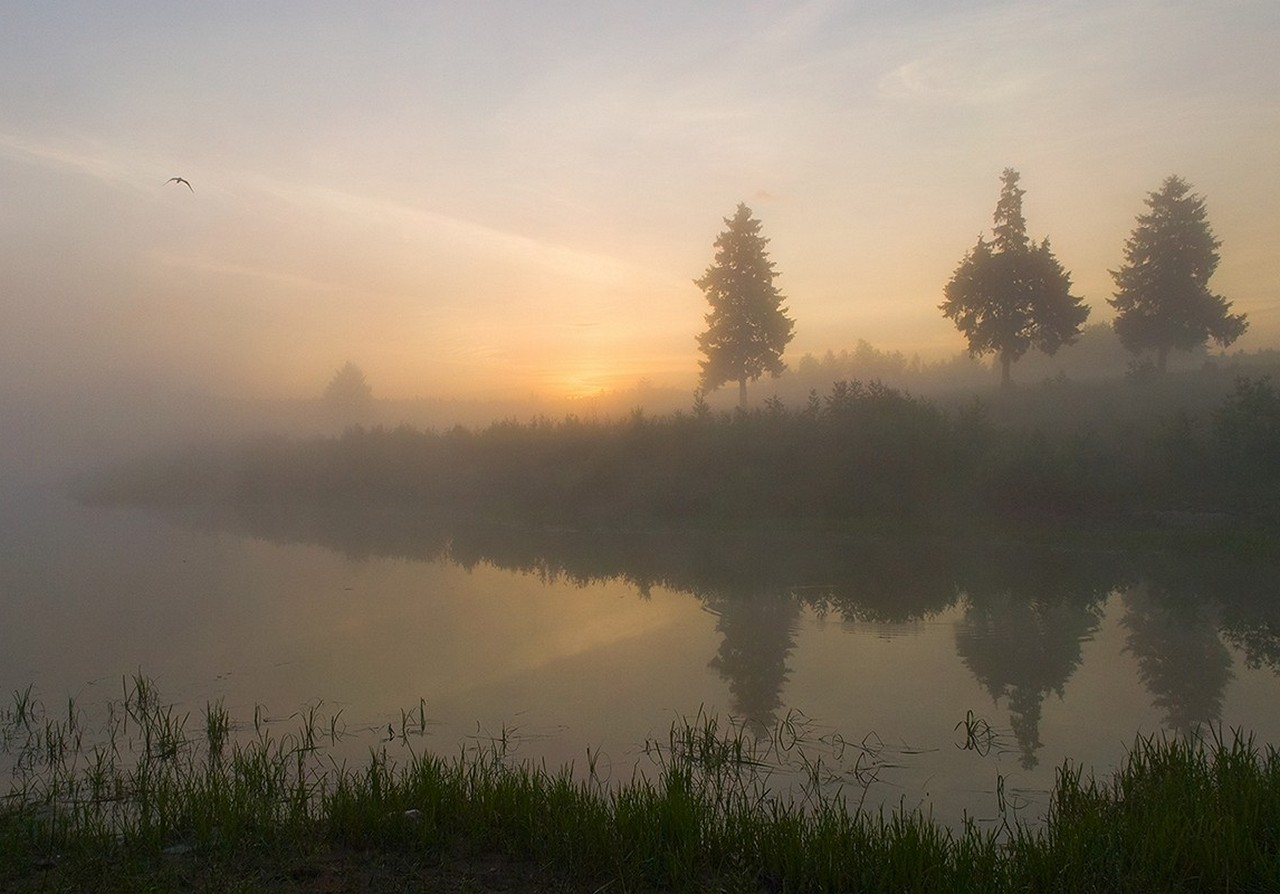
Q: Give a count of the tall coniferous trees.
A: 3